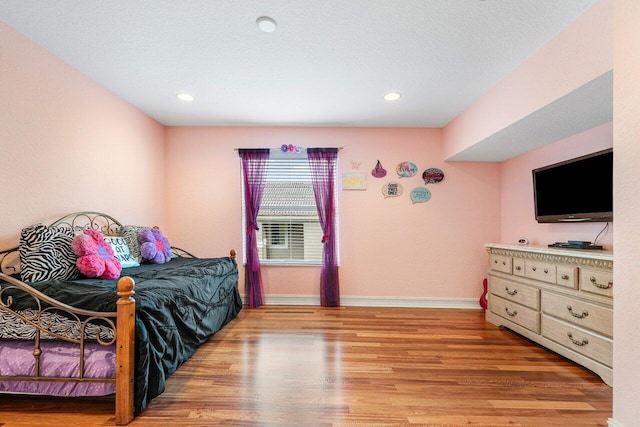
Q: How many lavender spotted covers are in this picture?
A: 1